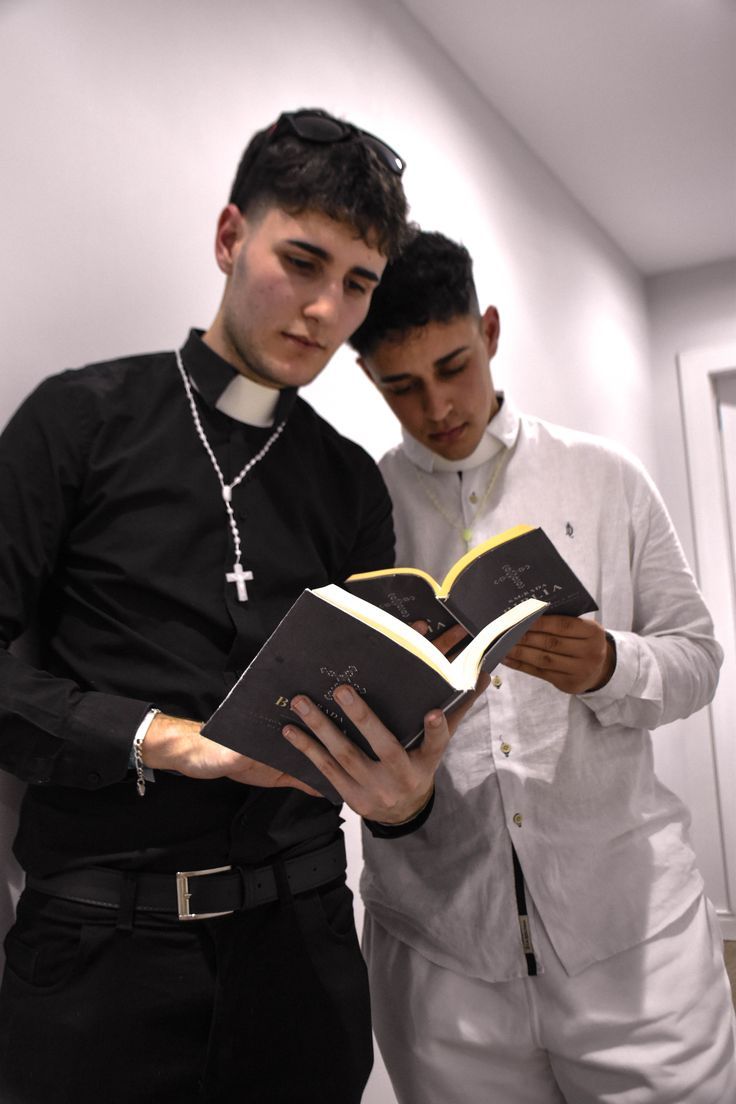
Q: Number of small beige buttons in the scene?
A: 4